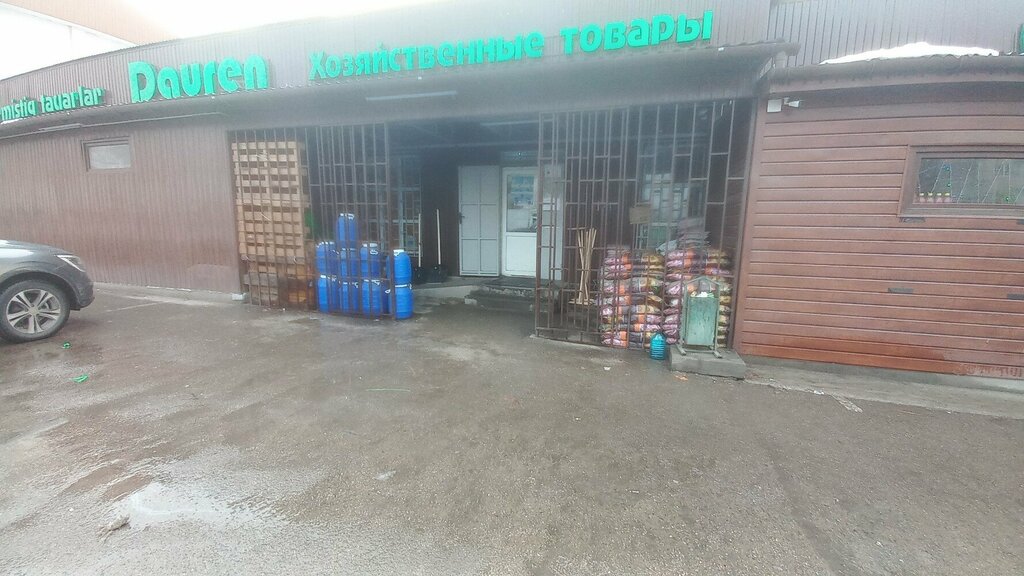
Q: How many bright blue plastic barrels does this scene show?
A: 9